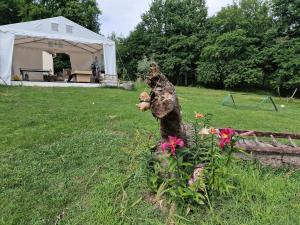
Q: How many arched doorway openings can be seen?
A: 1